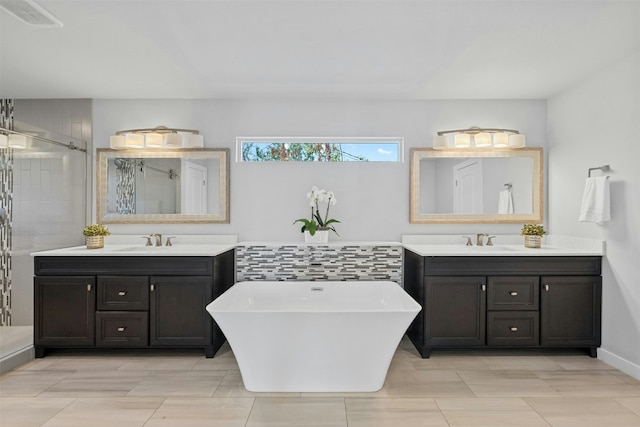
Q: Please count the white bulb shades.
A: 10